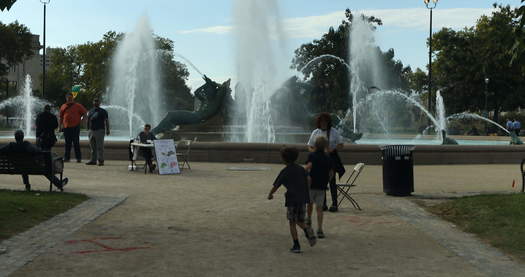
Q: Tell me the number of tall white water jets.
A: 3